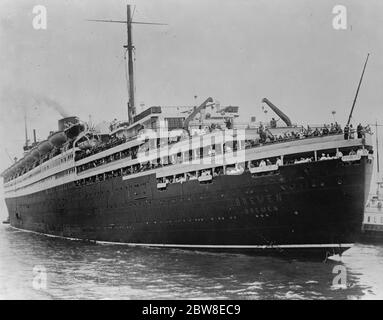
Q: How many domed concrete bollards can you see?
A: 0